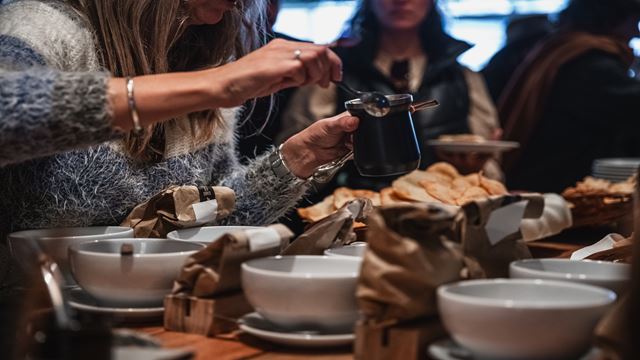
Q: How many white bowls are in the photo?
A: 7